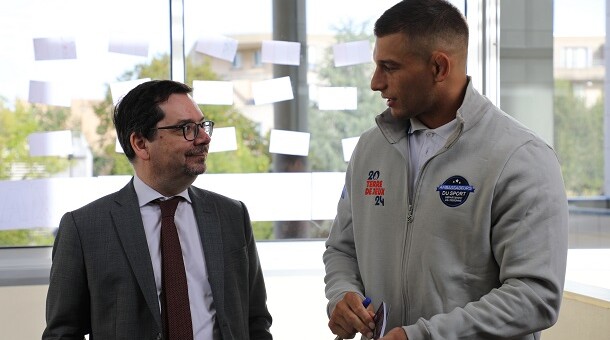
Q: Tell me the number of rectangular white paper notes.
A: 15